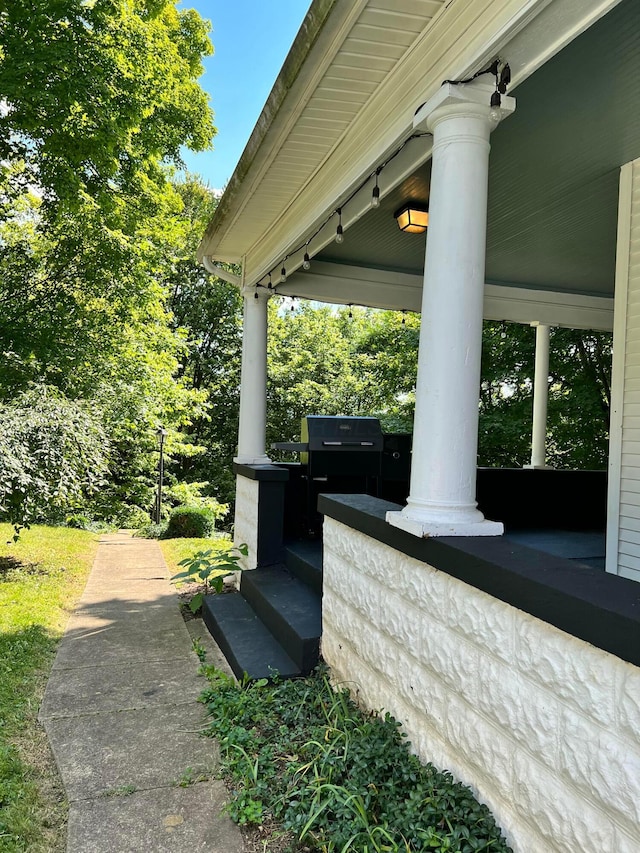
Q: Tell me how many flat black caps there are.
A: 2